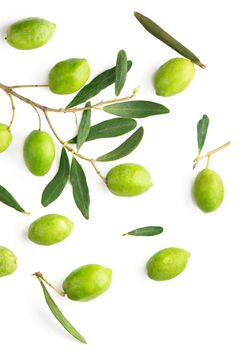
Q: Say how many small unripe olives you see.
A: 11